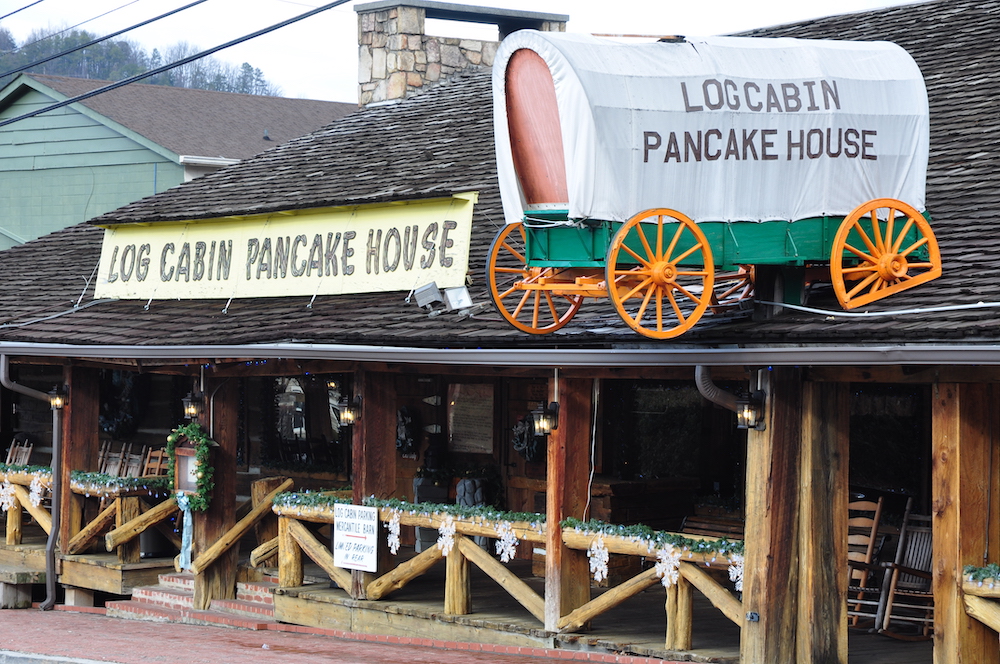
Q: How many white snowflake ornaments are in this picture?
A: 8